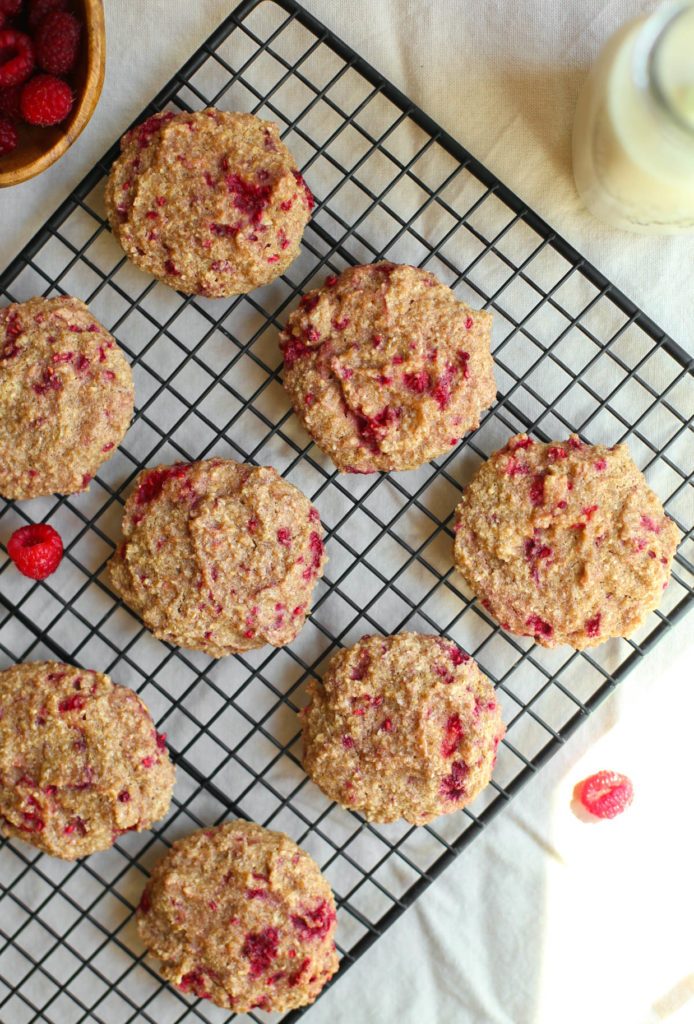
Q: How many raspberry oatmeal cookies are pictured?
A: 8